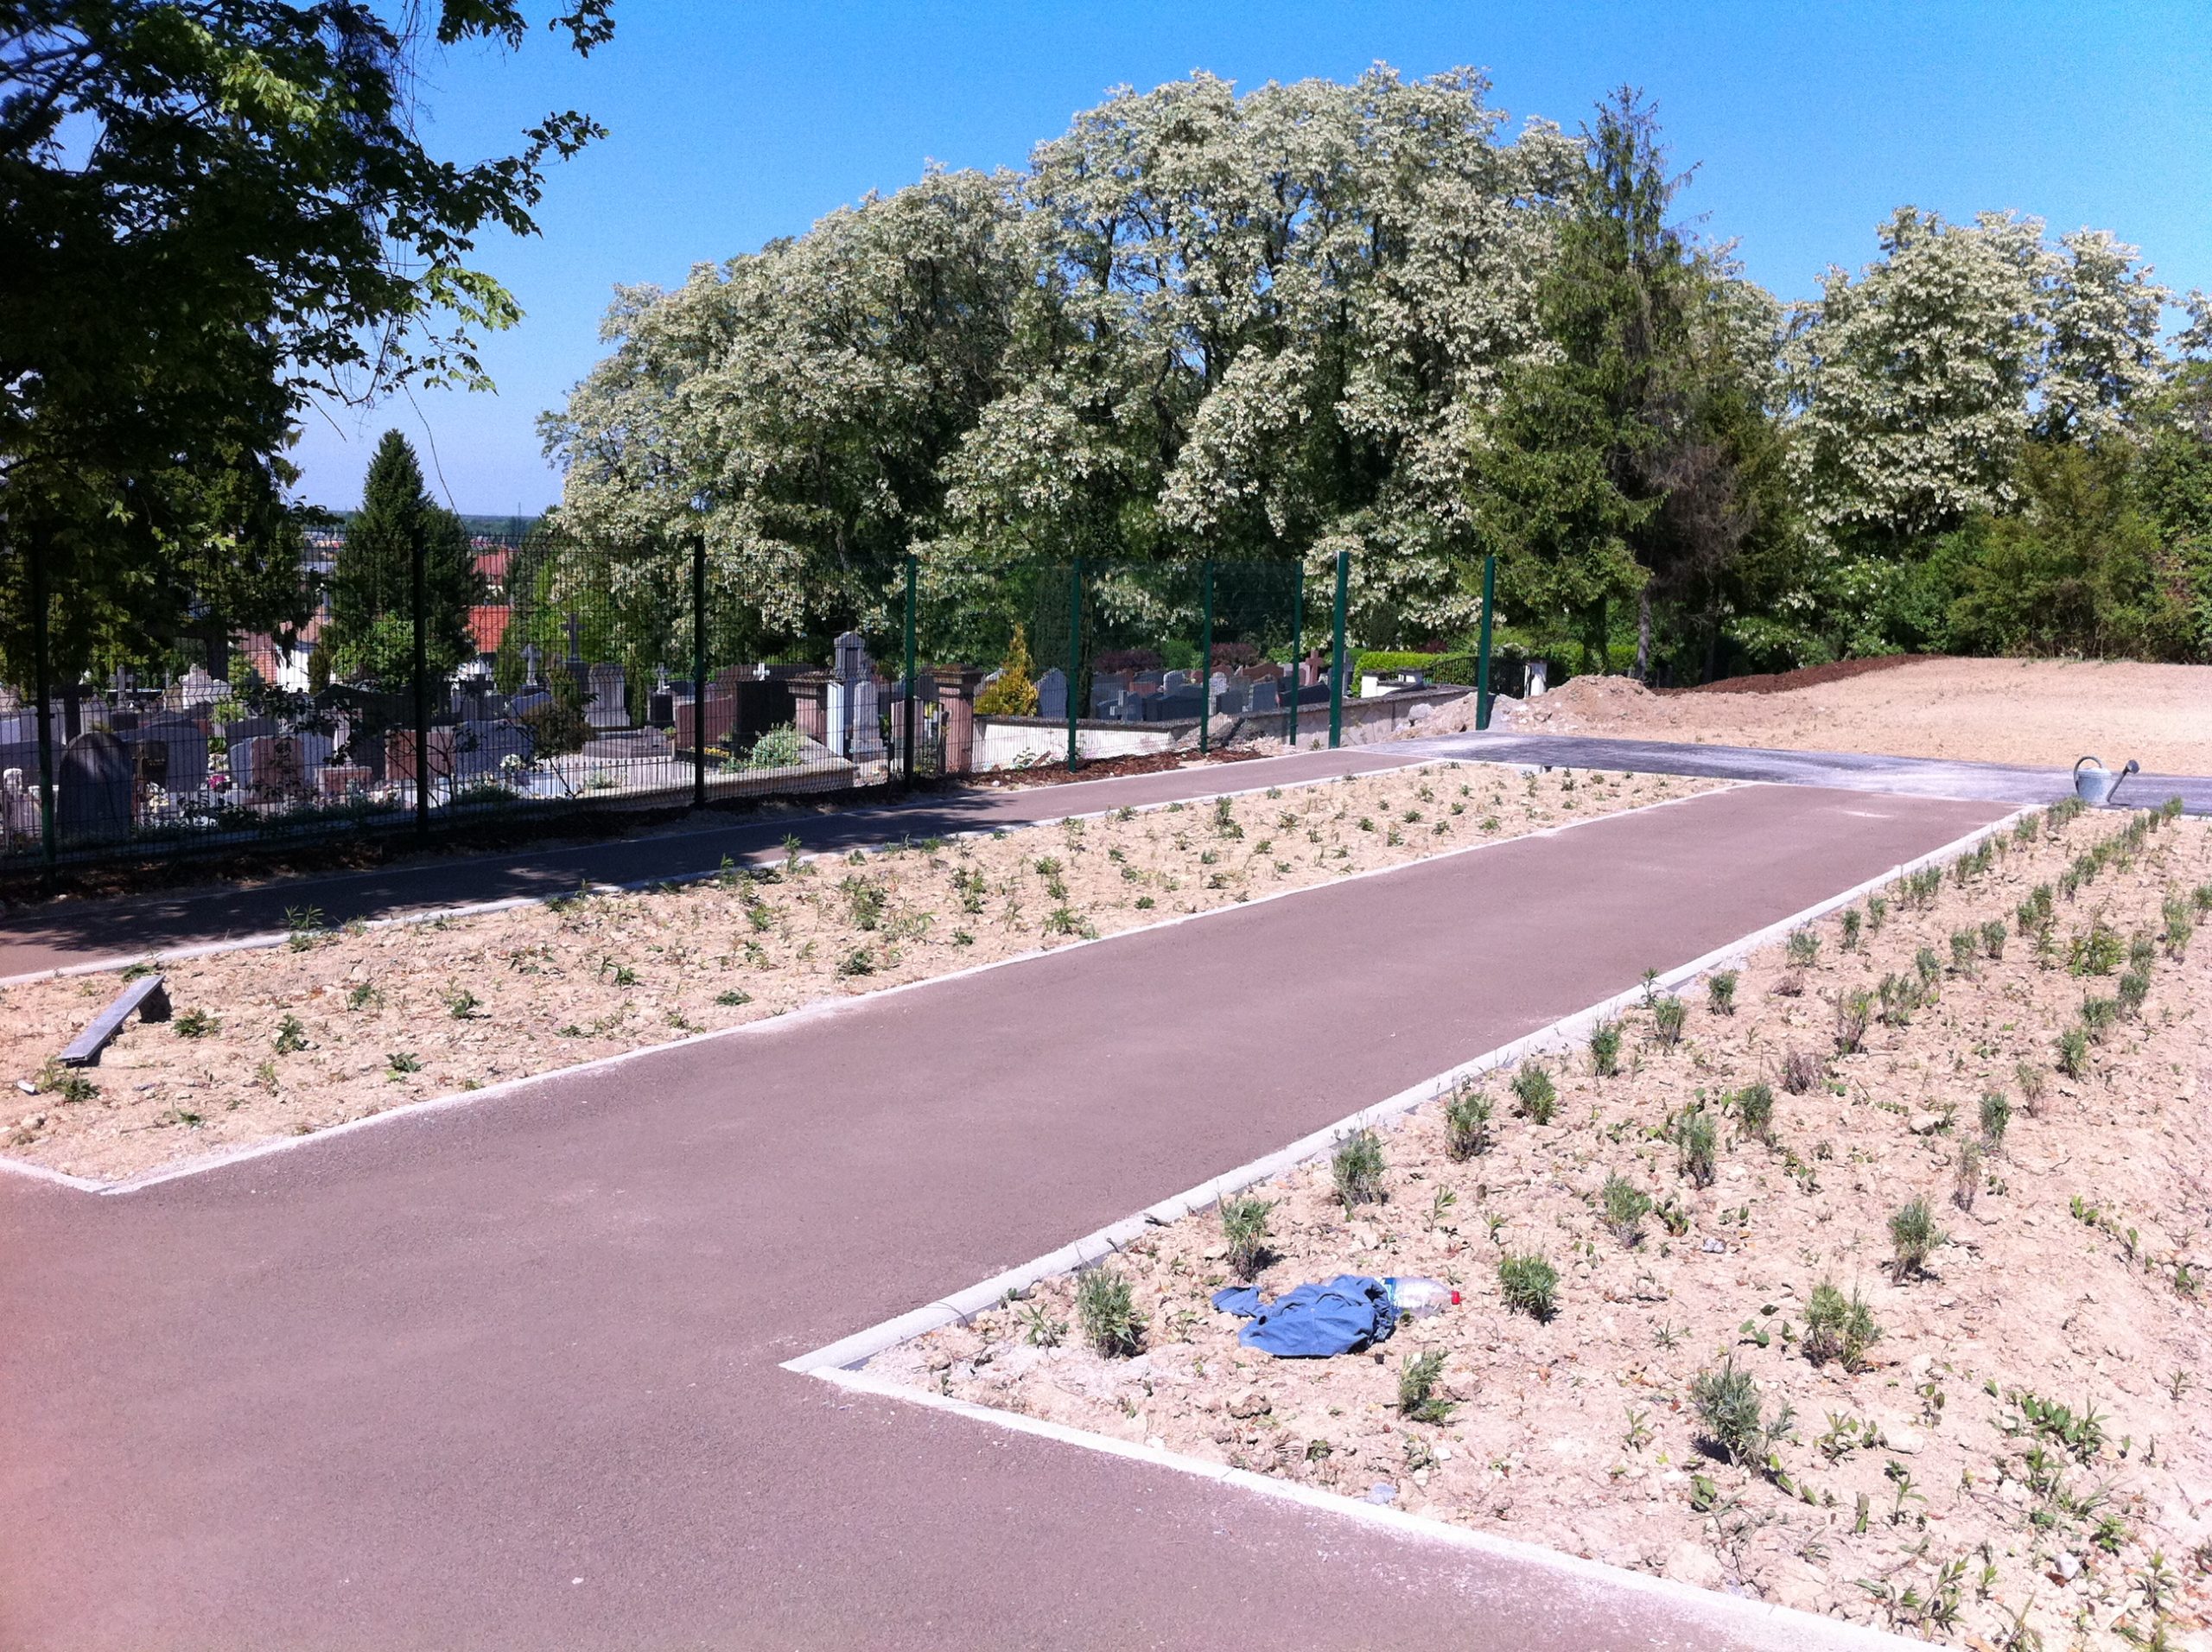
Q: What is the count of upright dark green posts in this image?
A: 9